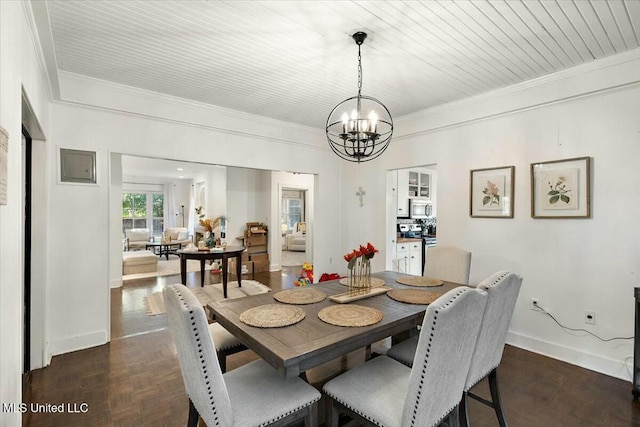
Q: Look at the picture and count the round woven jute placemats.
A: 6